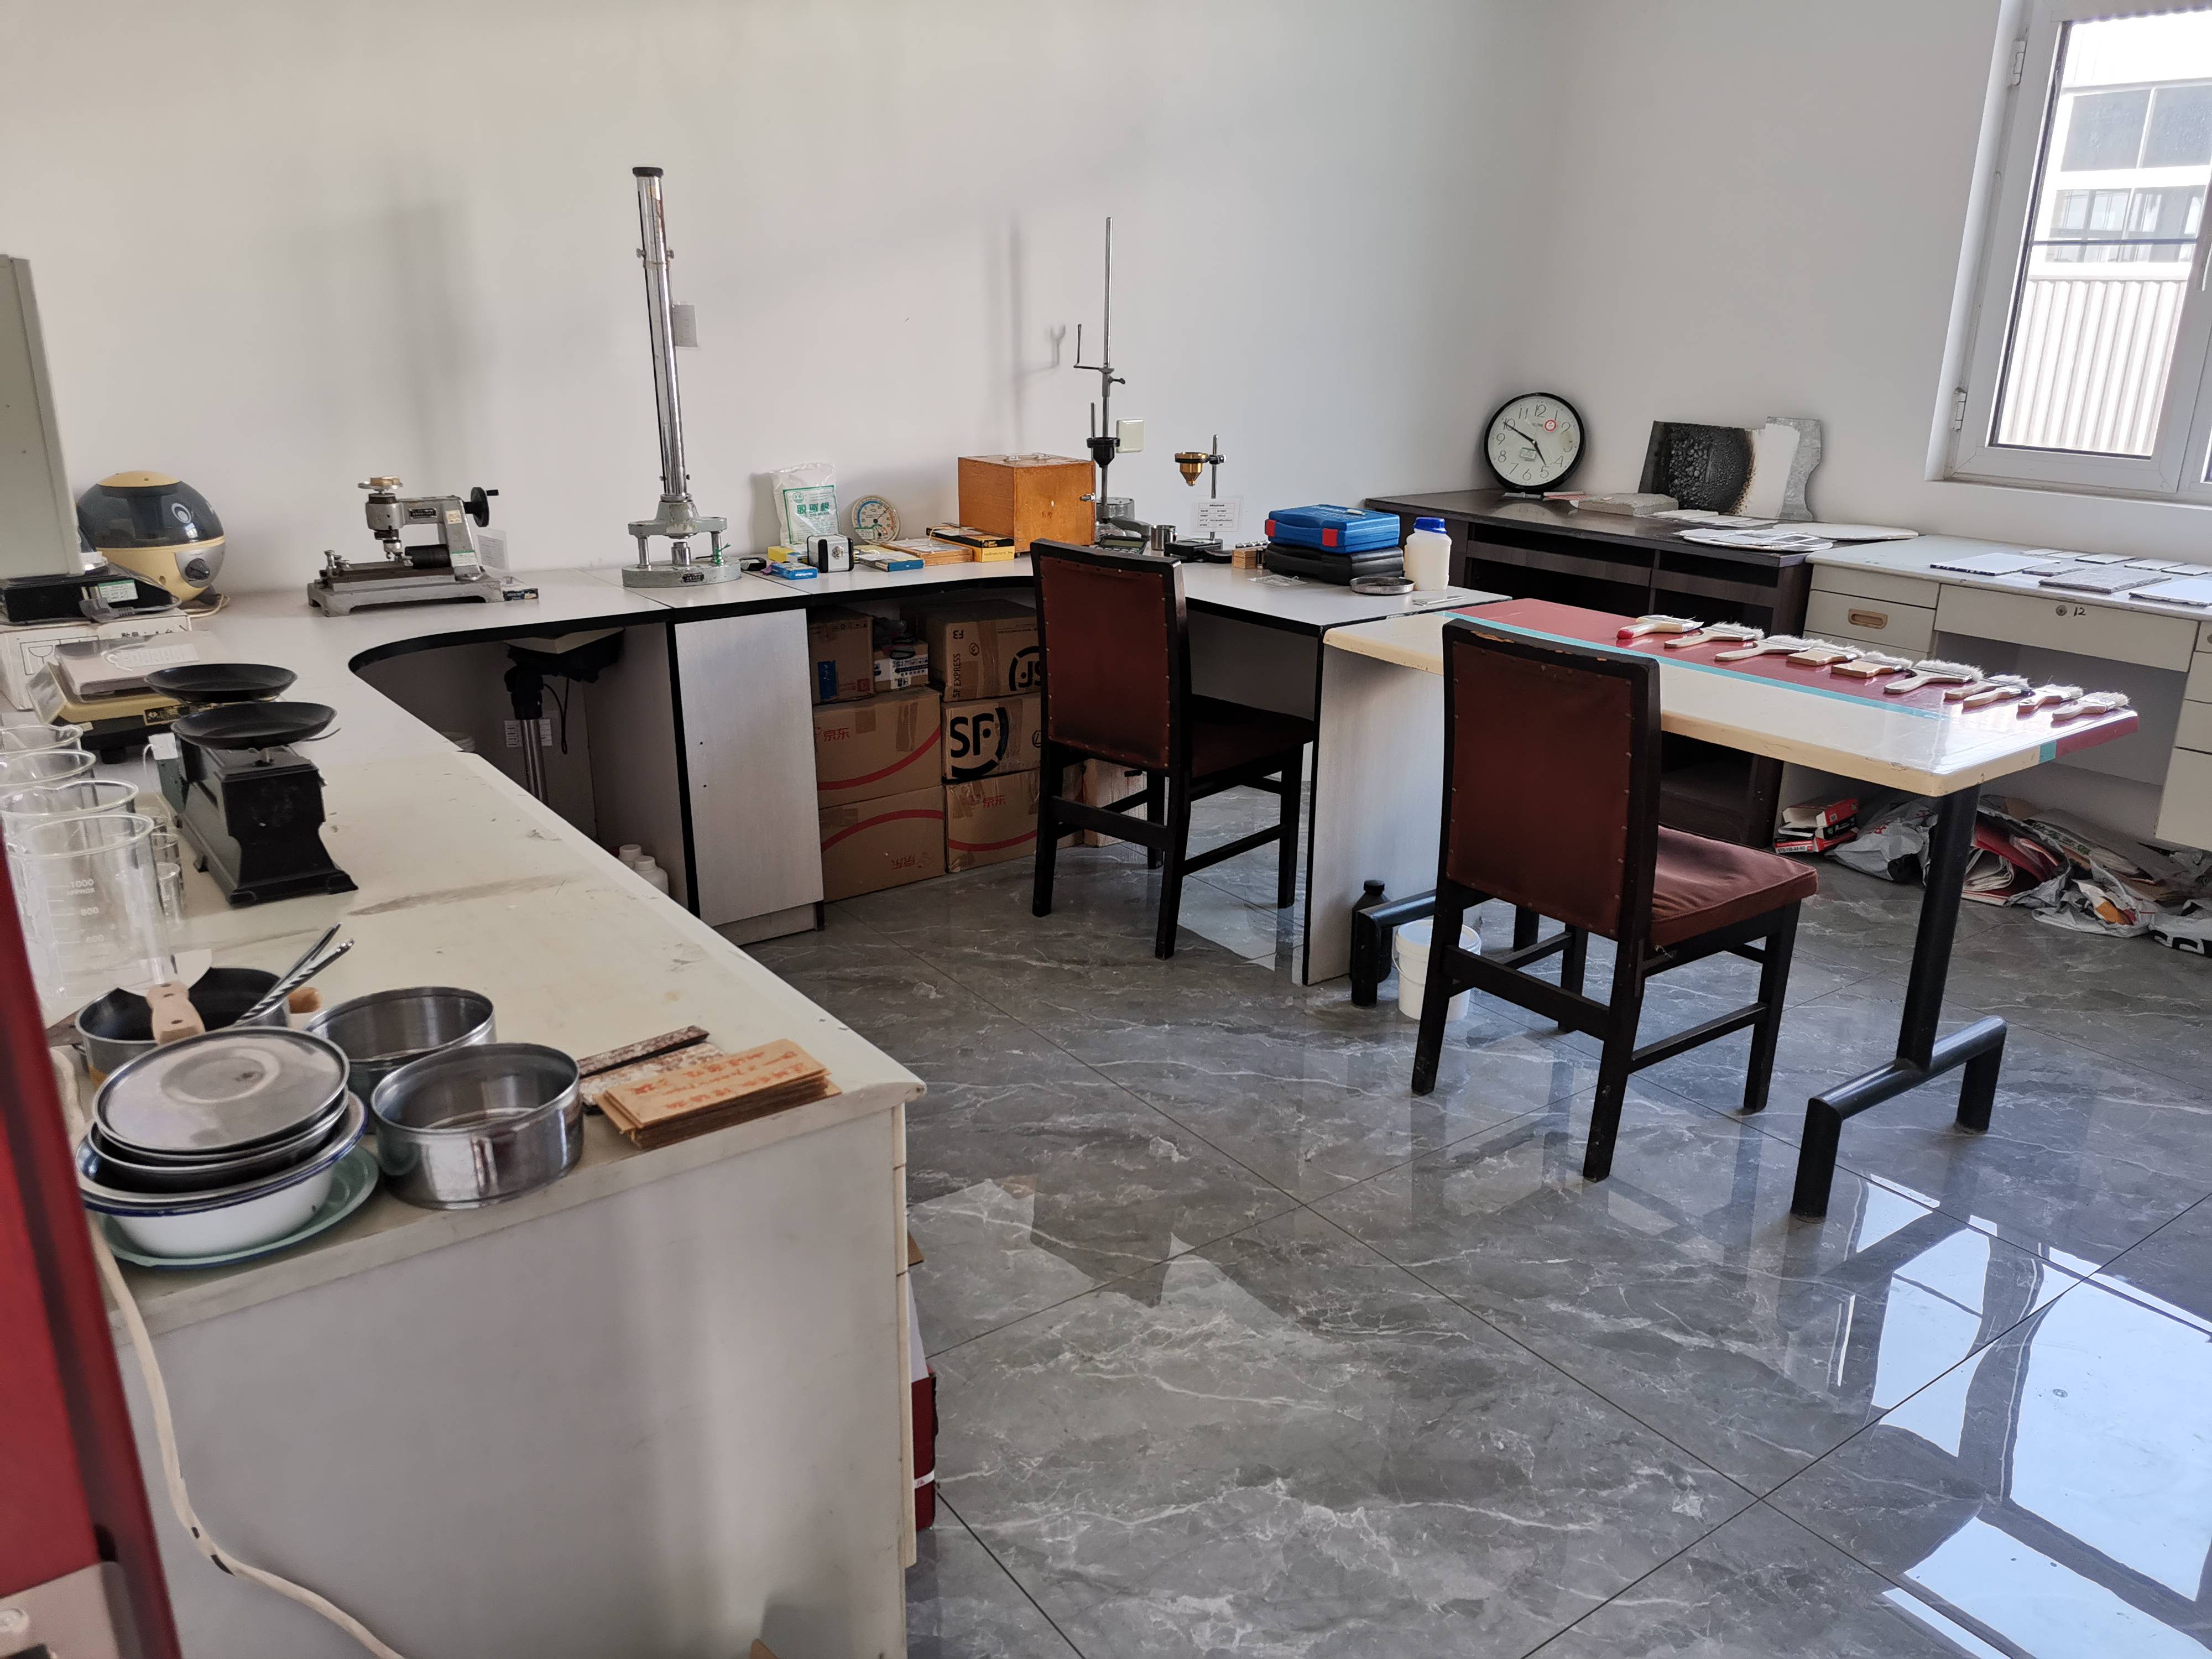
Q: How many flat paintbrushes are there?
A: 10